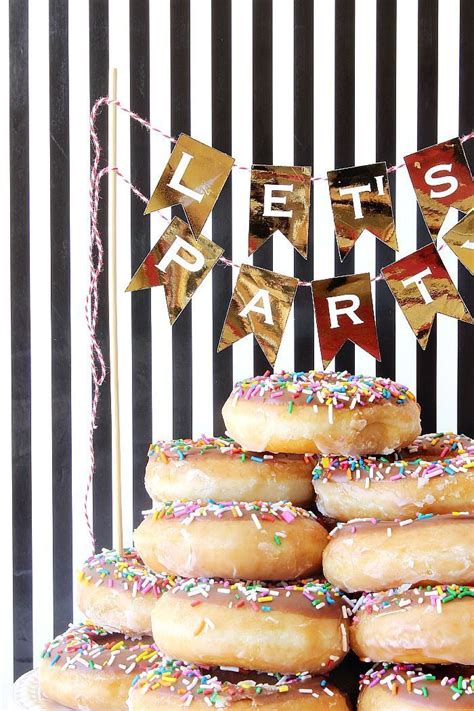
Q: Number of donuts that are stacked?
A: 11